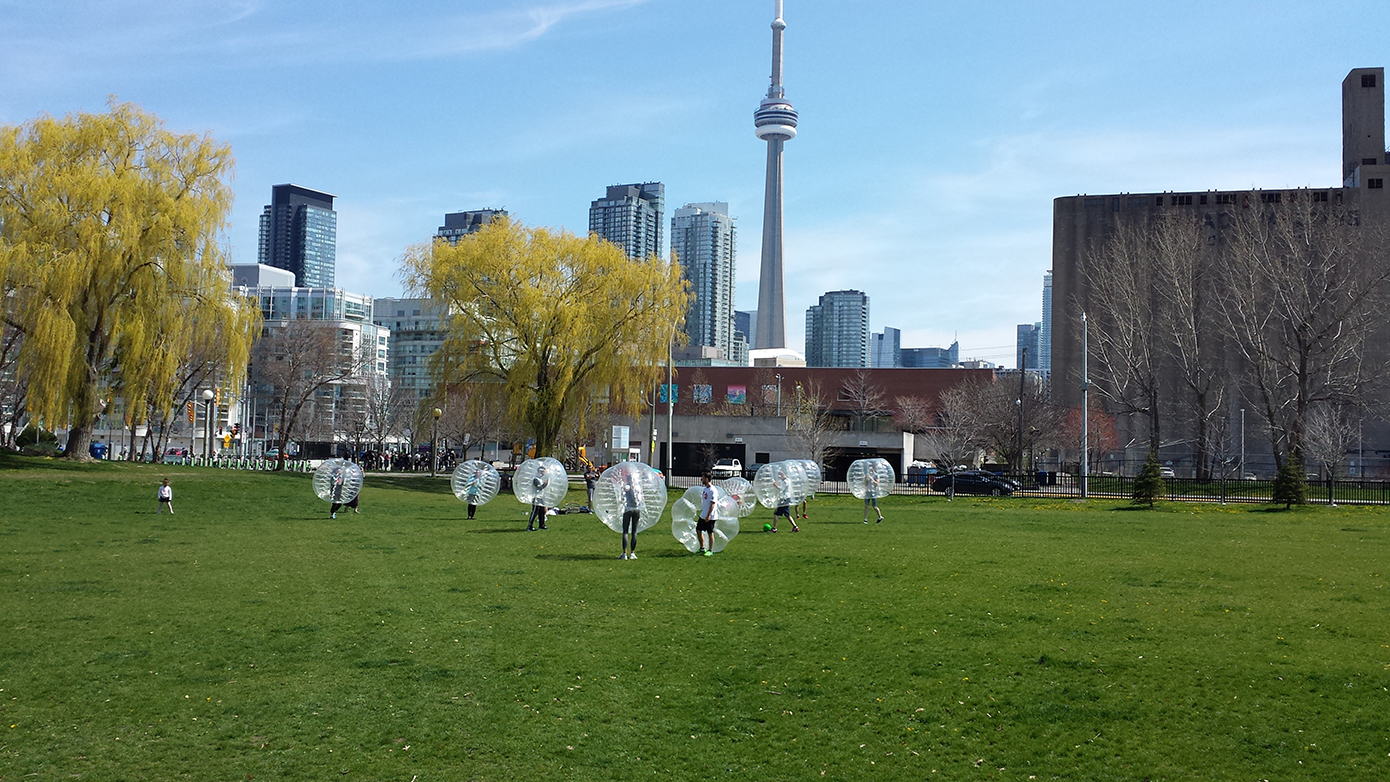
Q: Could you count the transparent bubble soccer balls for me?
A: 9